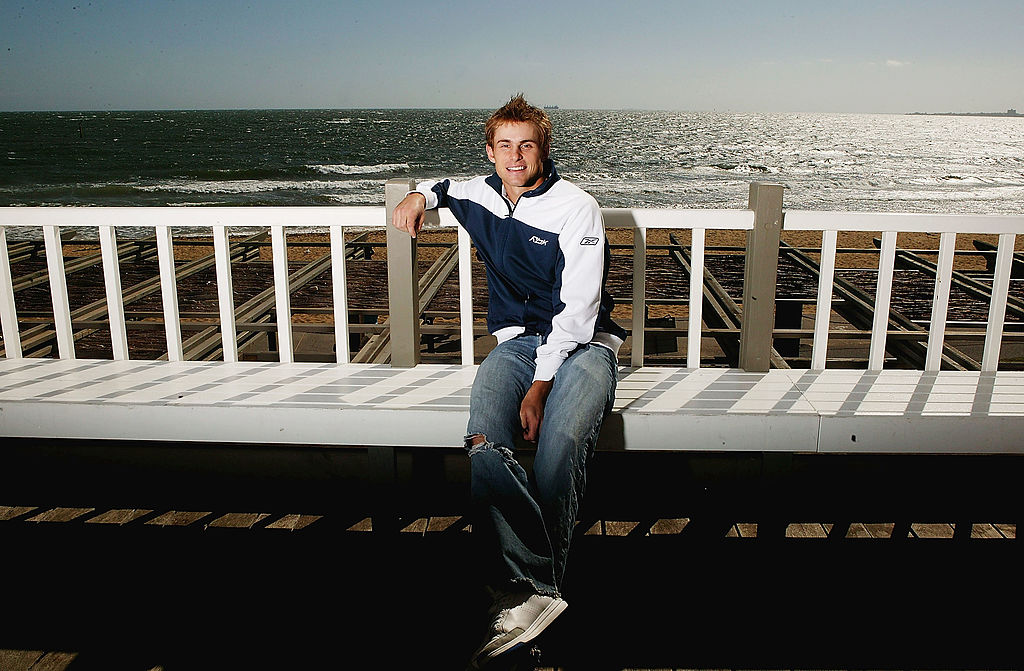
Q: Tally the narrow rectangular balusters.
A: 14